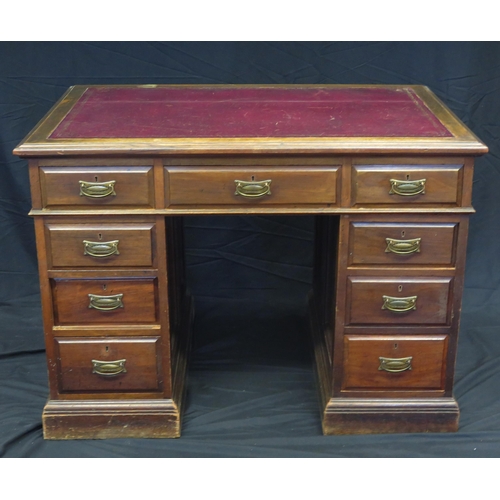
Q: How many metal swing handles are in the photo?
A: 9